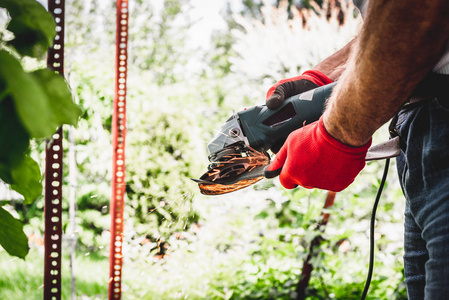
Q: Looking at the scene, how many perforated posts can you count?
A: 2